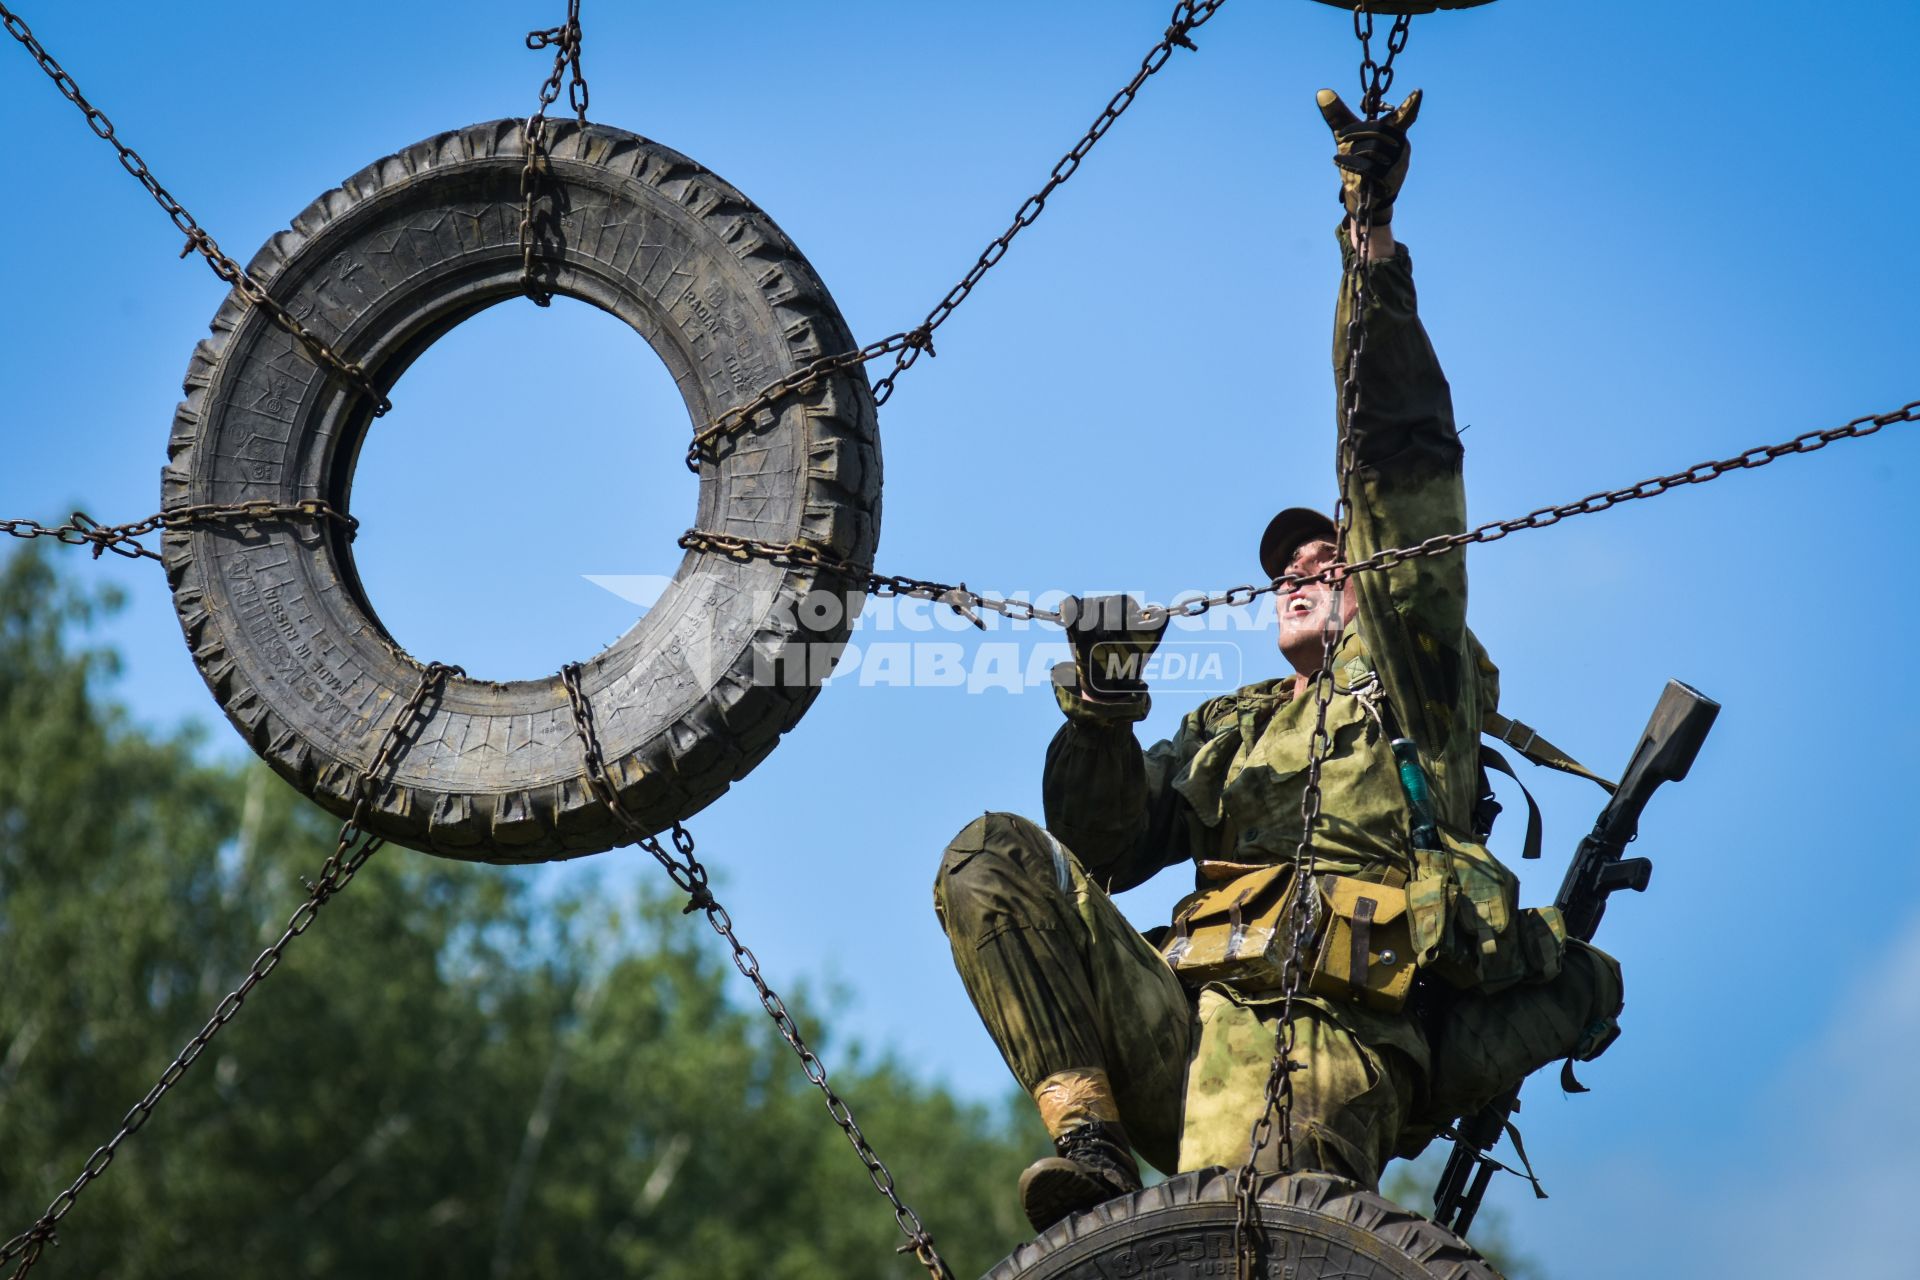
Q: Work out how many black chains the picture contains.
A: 8